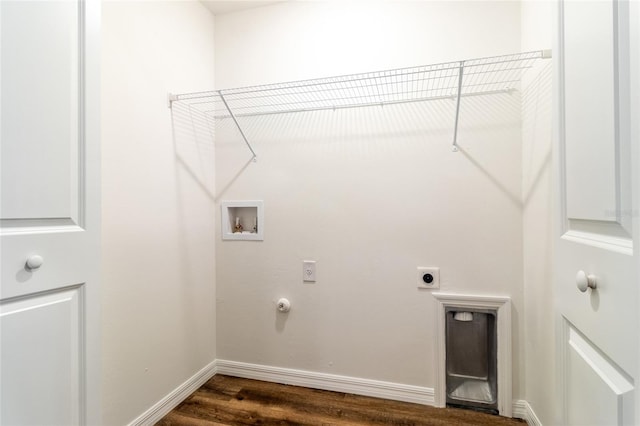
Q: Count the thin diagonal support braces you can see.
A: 2